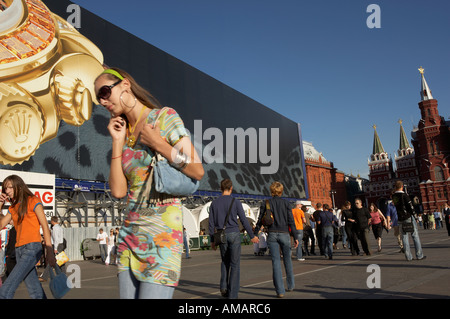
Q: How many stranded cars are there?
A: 0